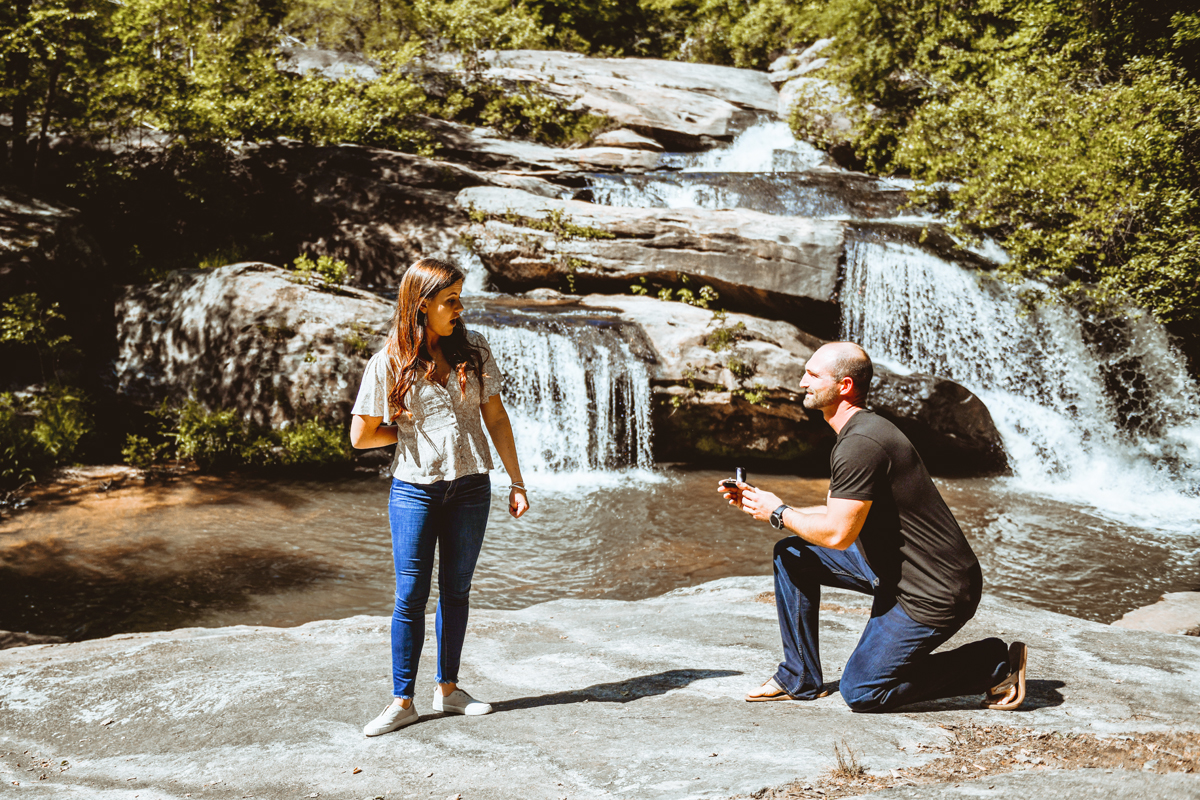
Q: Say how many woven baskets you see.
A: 0